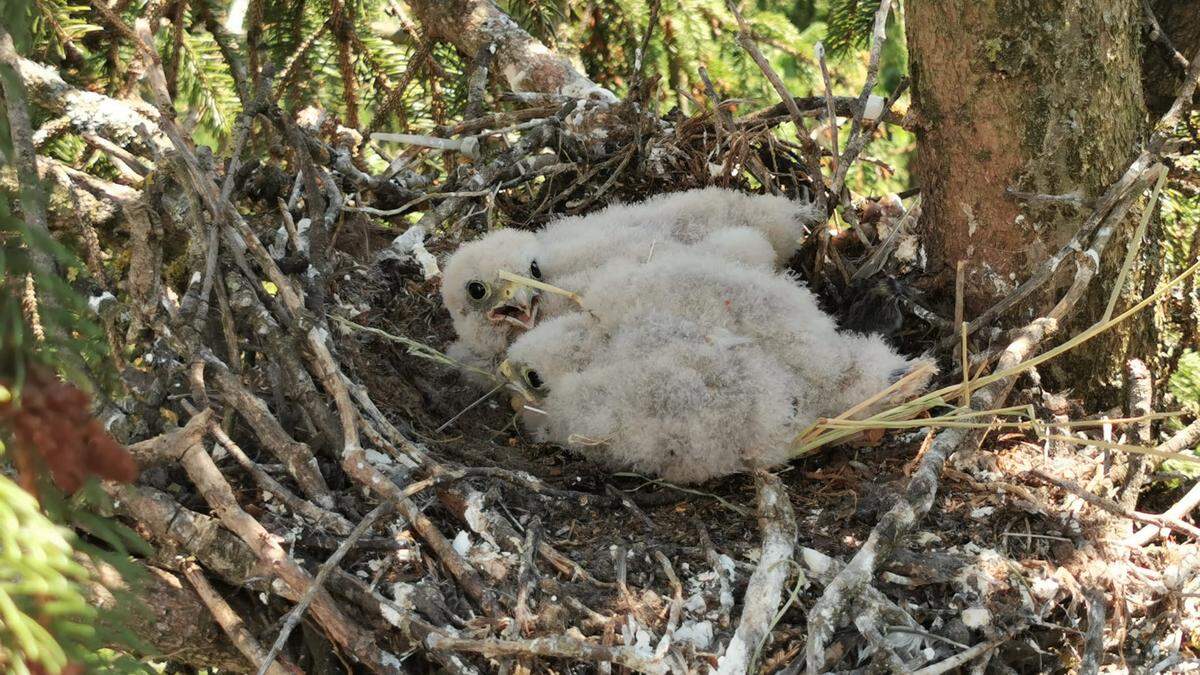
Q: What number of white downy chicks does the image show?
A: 2